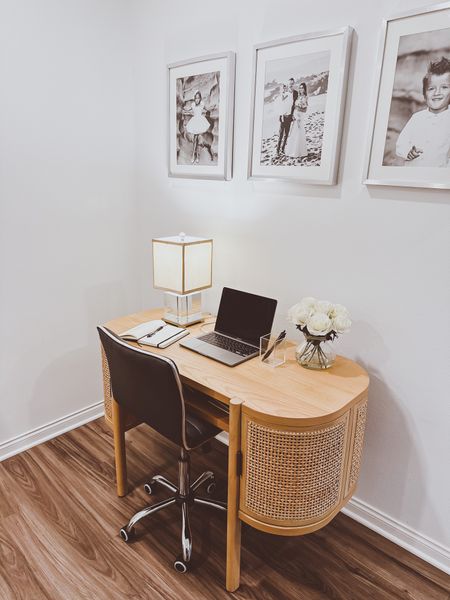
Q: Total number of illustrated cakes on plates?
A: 0